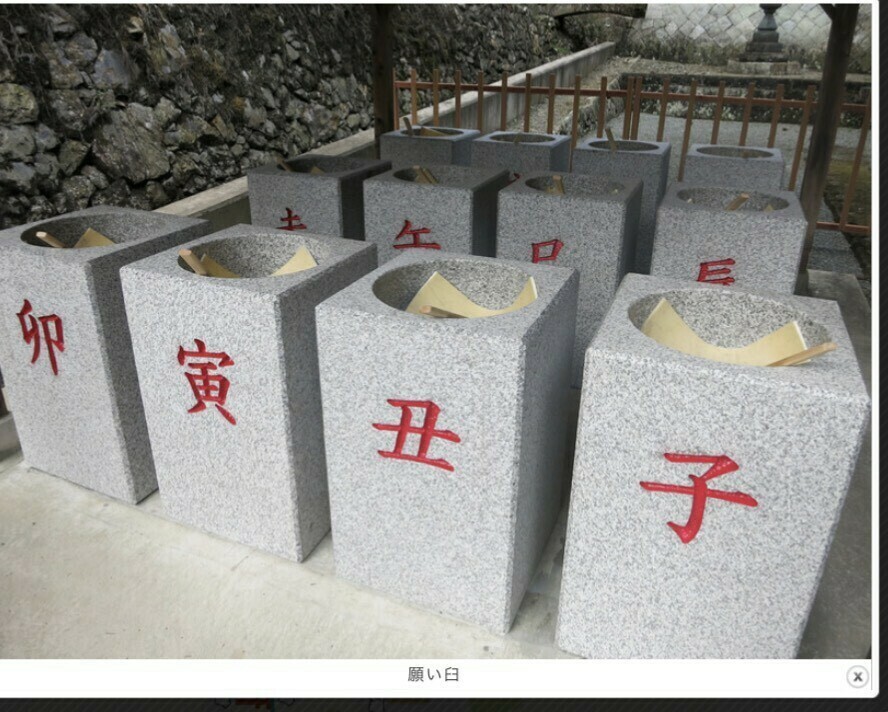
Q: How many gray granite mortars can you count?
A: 12